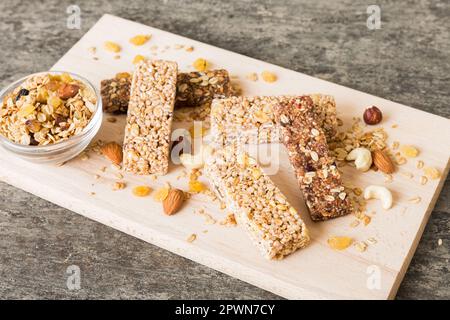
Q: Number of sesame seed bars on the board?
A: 3